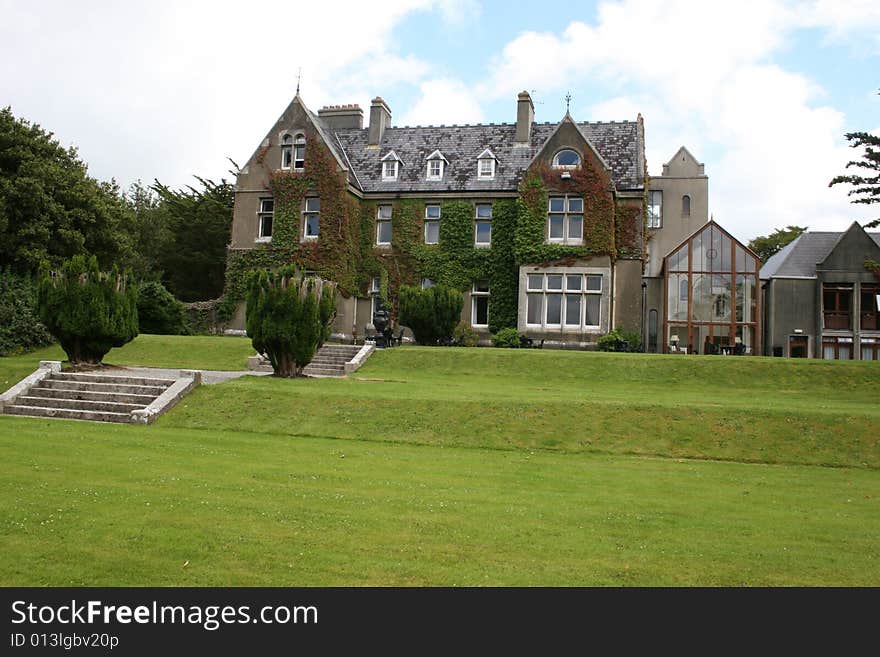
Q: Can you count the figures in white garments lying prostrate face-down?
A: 0